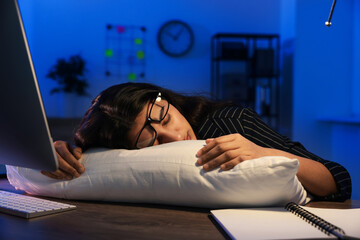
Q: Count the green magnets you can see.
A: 4